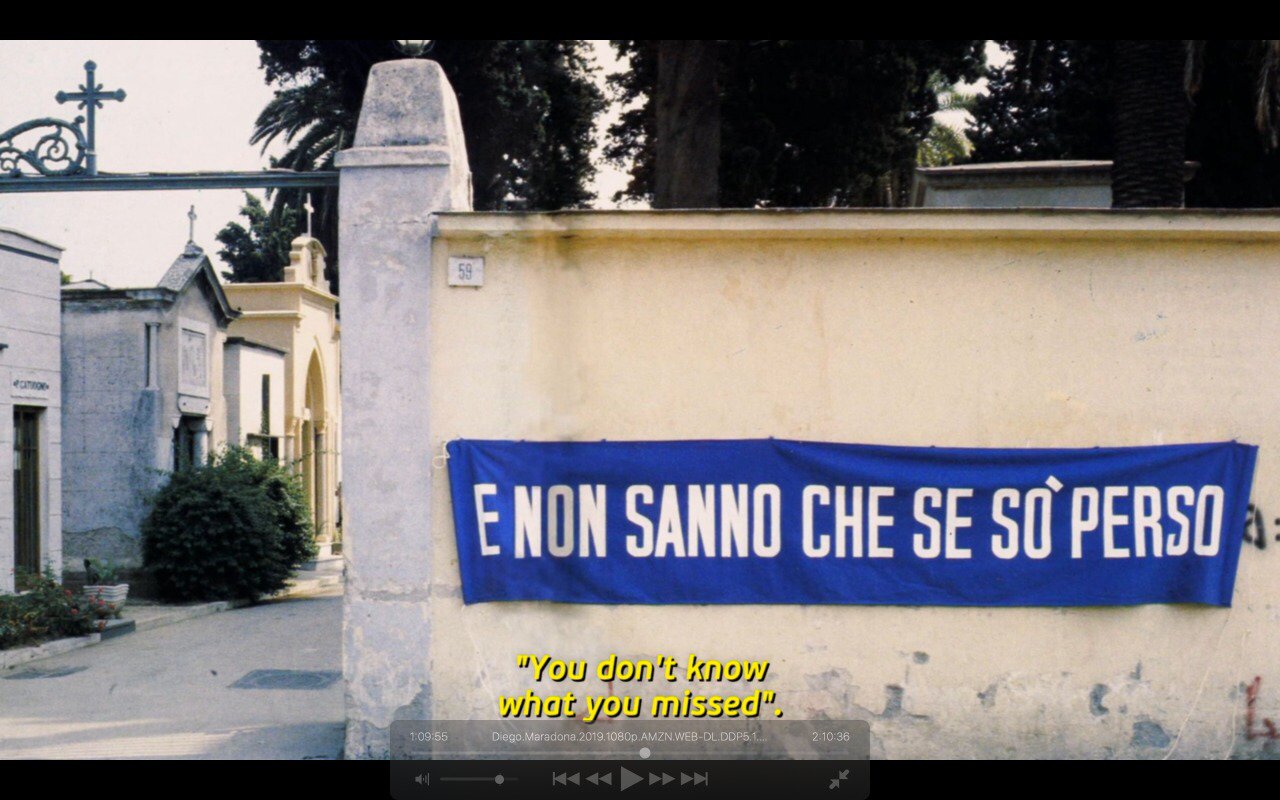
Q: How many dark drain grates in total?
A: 2